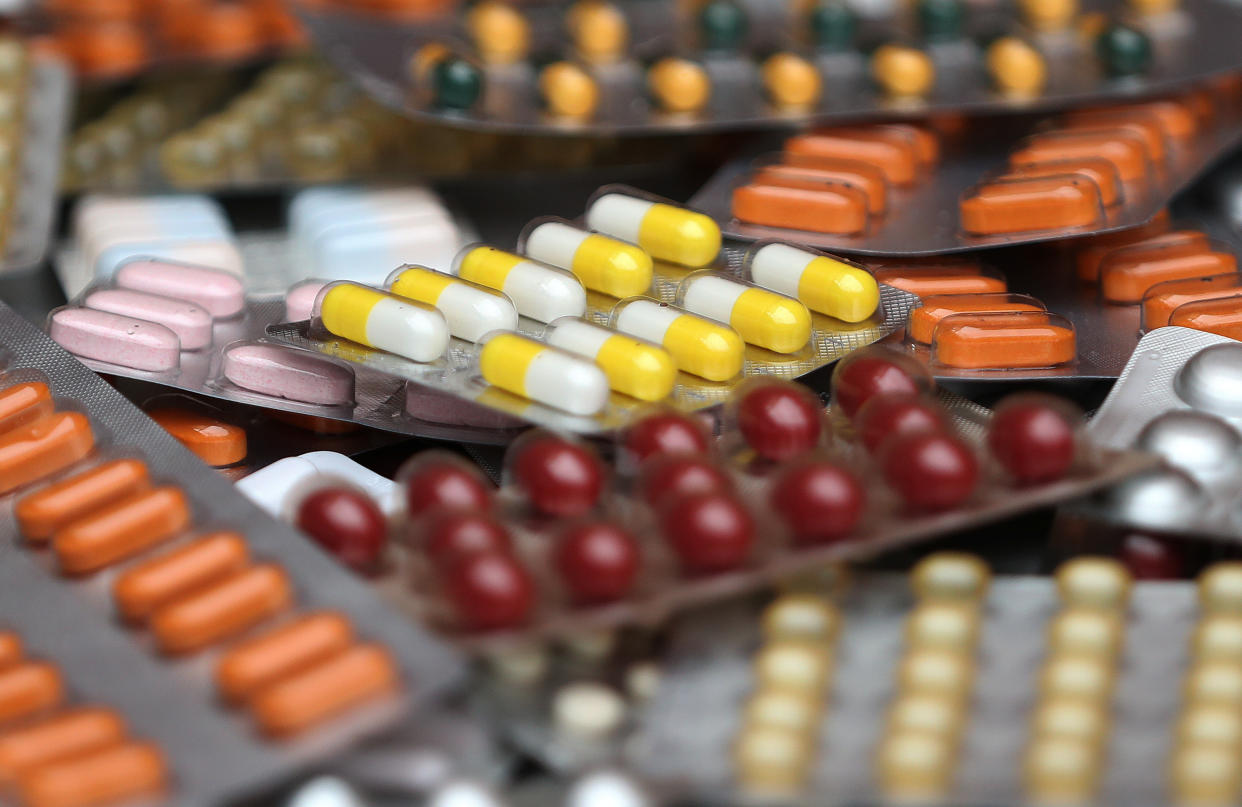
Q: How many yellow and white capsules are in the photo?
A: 10